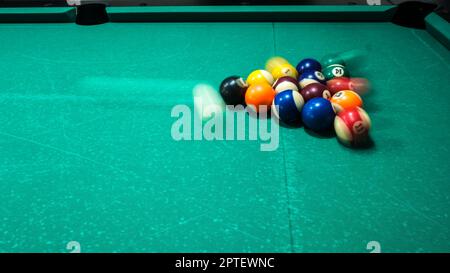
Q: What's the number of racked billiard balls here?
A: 15